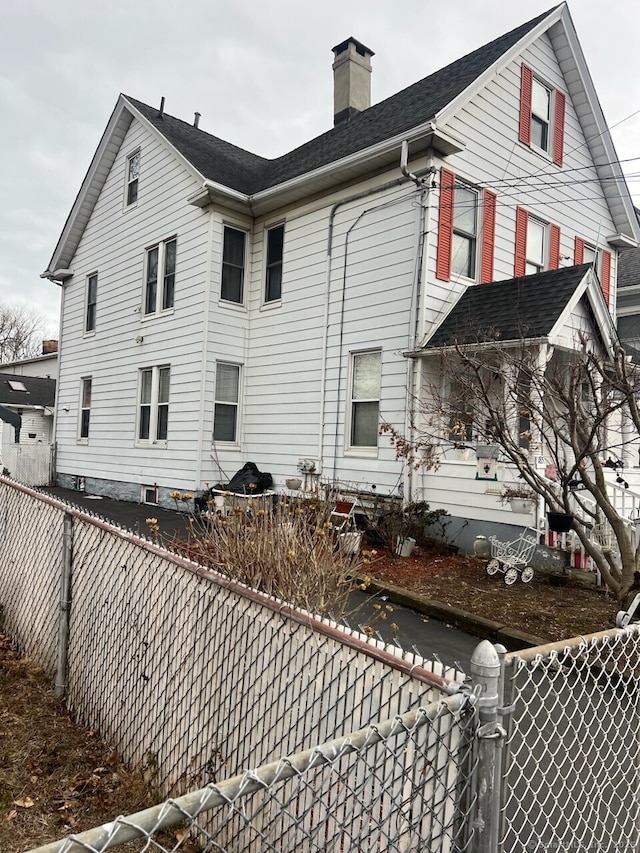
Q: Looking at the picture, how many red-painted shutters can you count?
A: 8